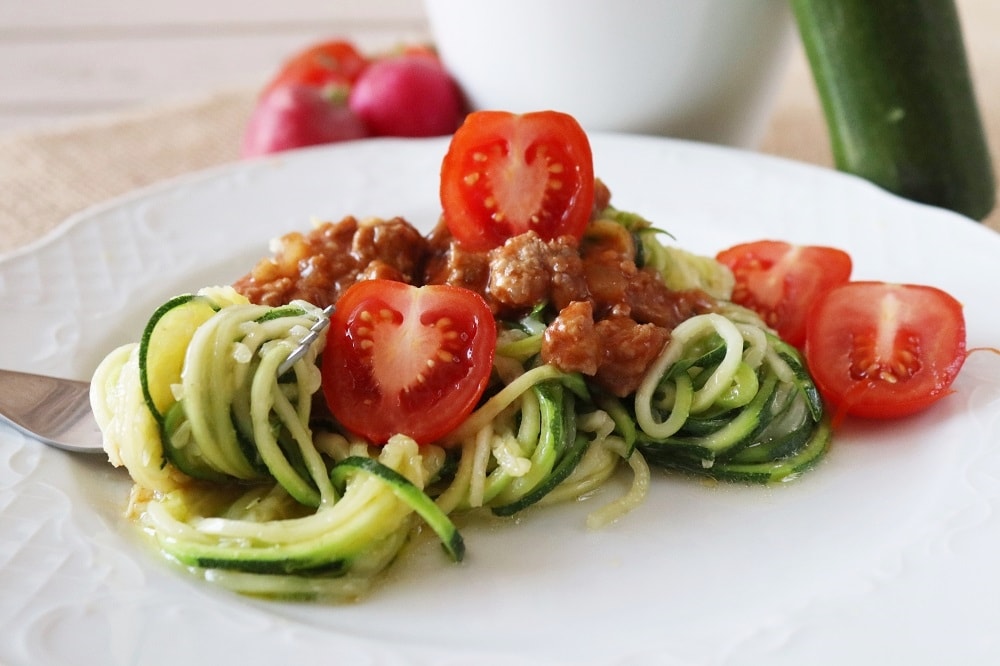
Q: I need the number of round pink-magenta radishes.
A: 2